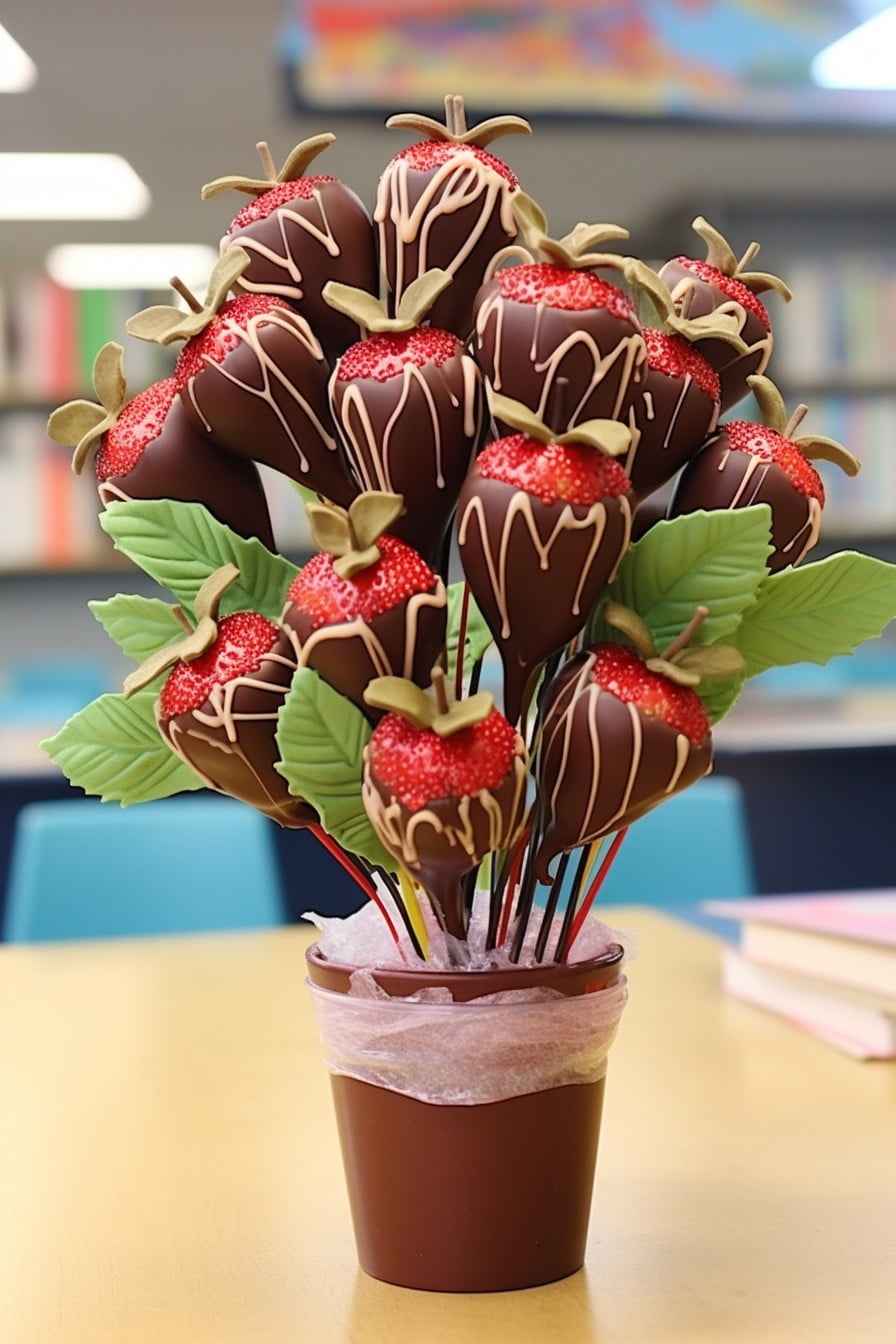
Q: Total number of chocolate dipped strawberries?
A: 14